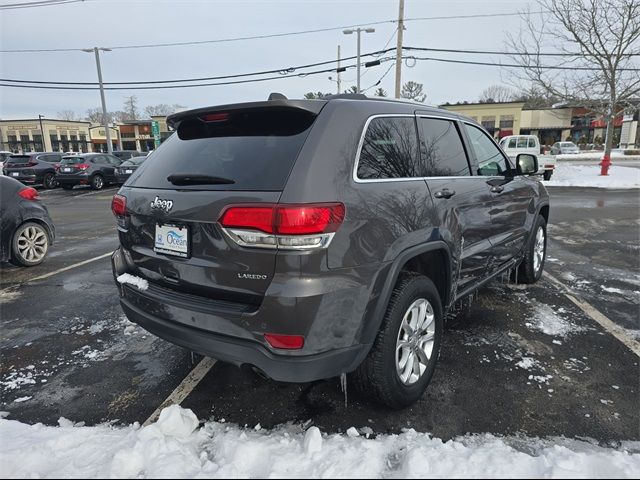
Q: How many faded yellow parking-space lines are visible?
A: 3